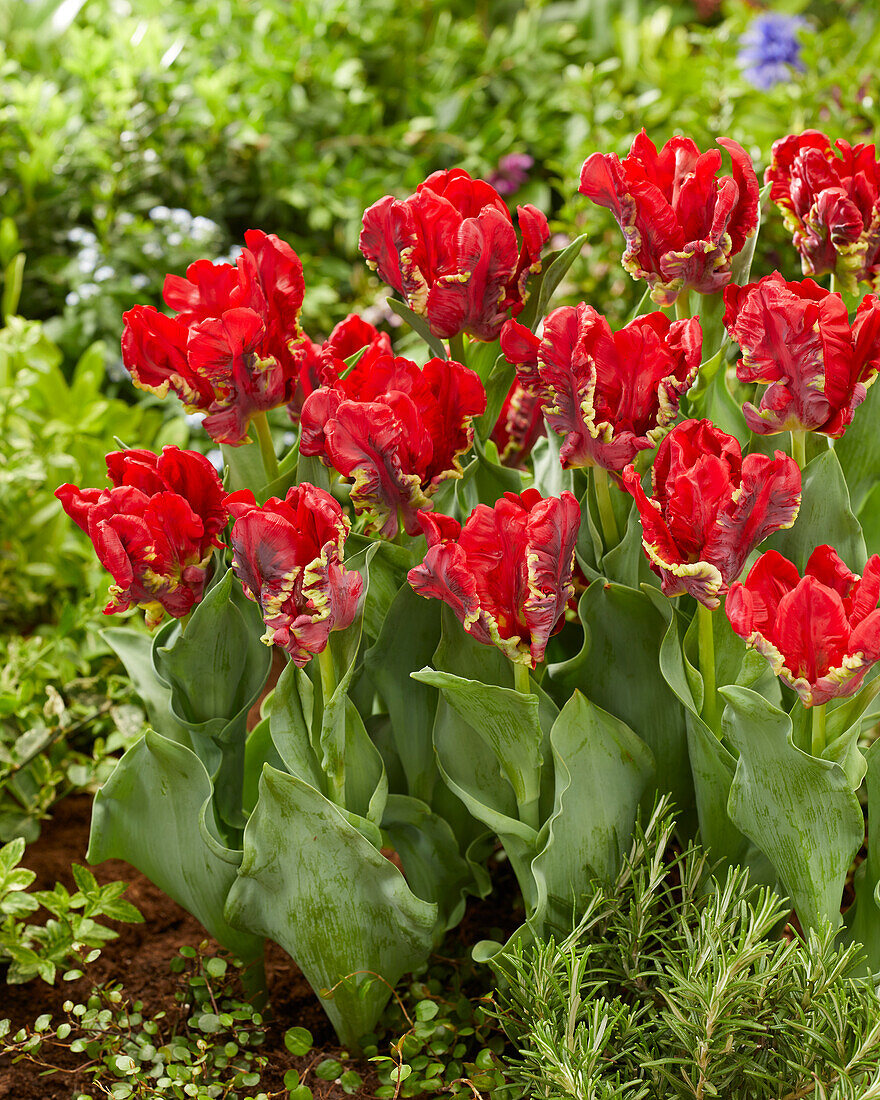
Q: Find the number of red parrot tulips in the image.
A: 14